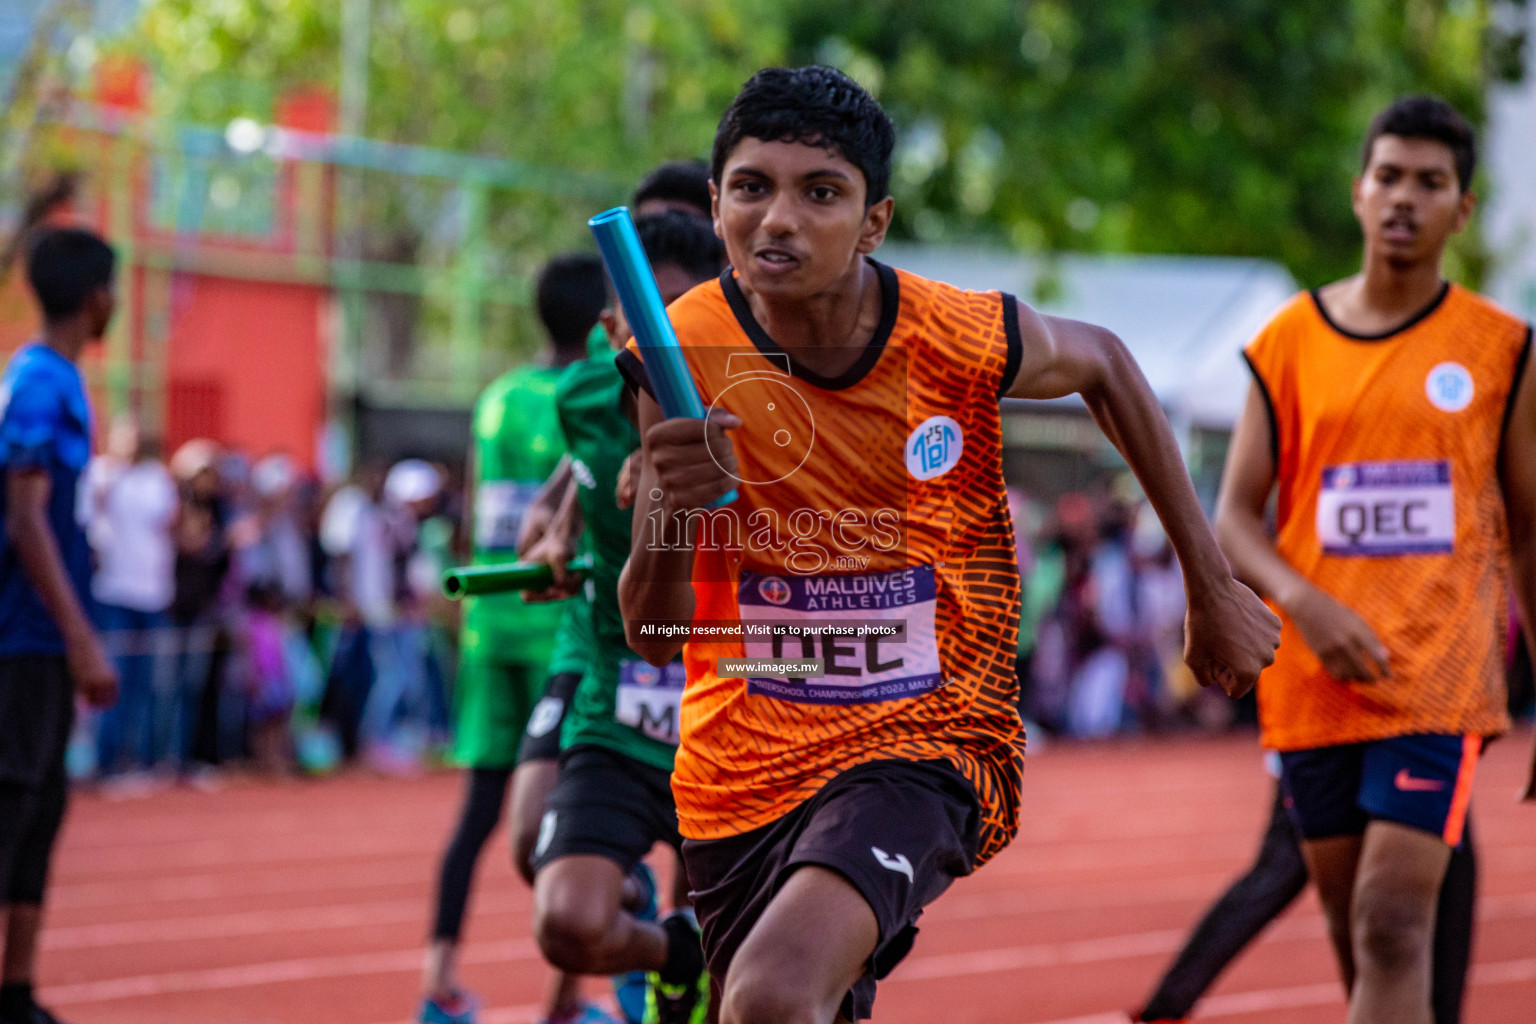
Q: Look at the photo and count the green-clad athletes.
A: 3